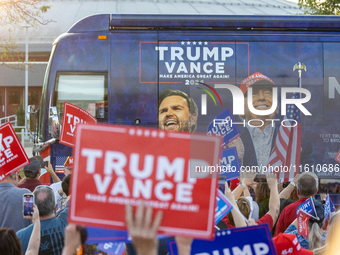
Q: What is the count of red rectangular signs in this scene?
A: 3